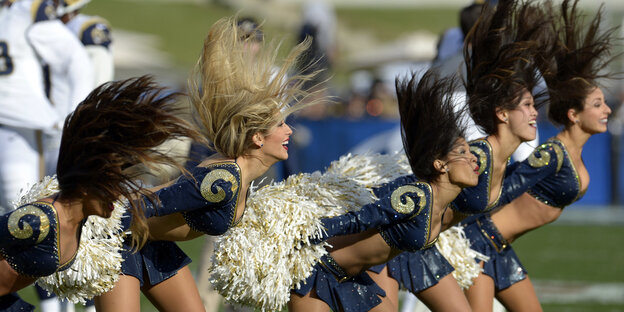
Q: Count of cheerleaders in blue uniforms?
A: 5